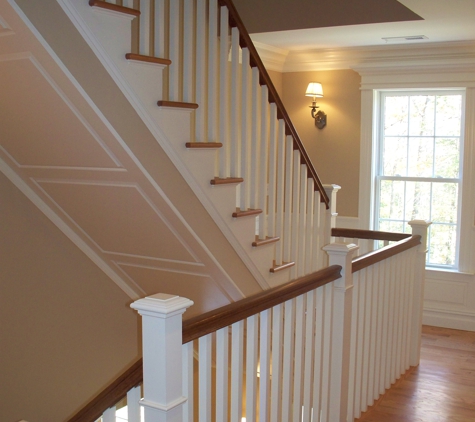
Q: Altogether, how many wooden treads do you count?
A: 8